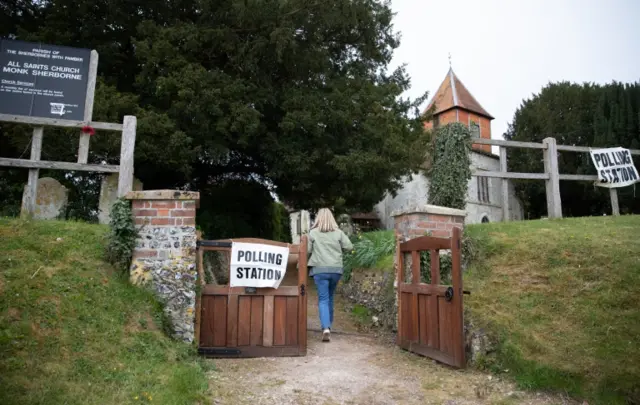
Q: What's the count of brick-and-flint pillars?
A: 2